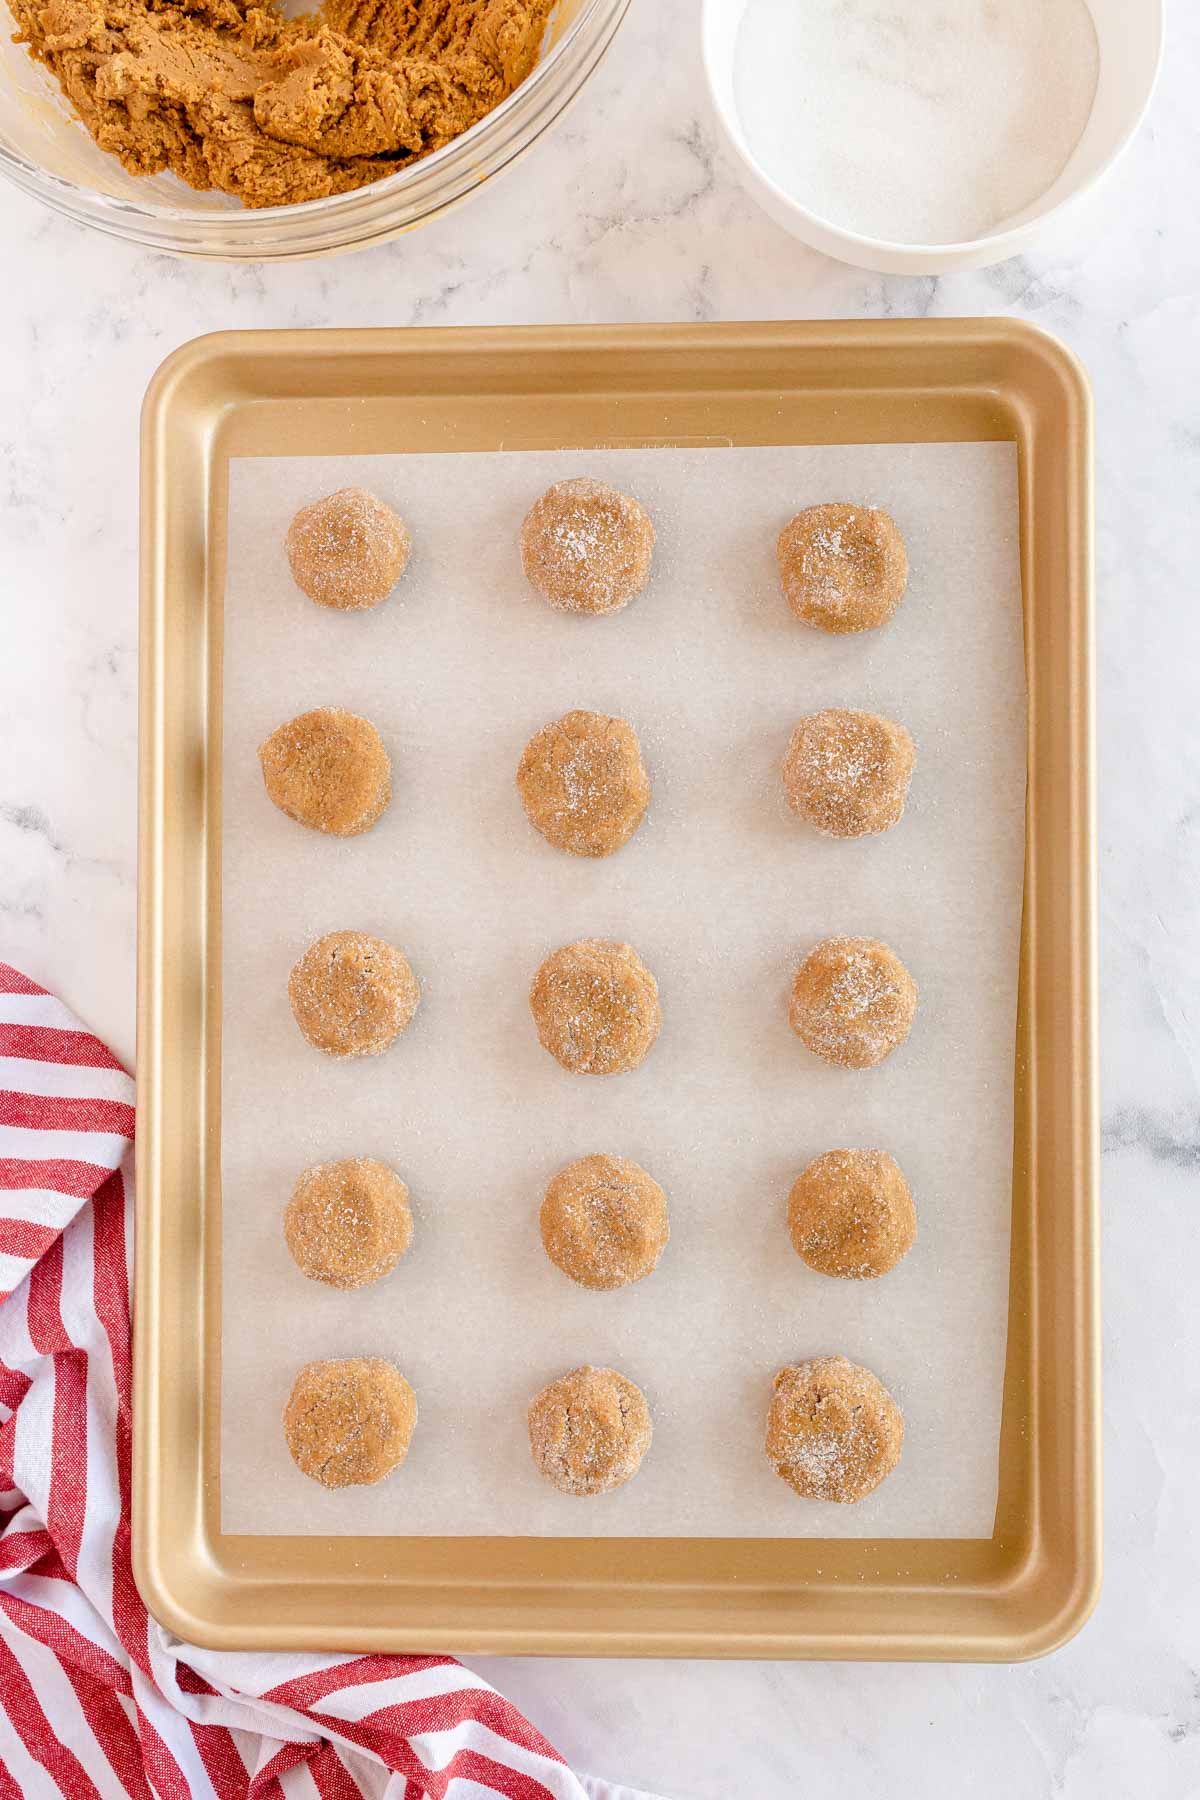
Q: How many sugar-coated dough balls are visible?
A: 15